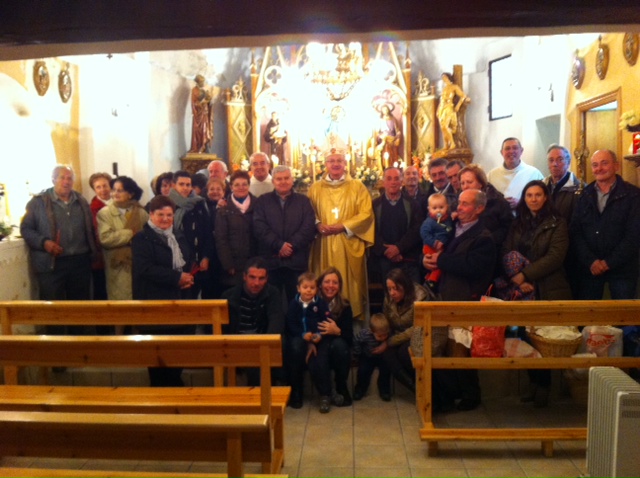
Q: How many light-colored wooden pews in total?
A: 4